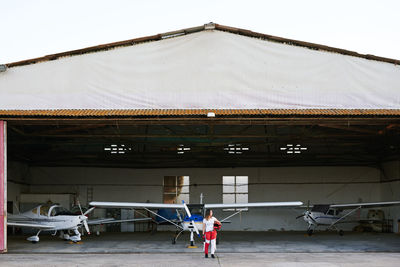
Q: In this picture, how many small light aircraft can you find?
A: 3